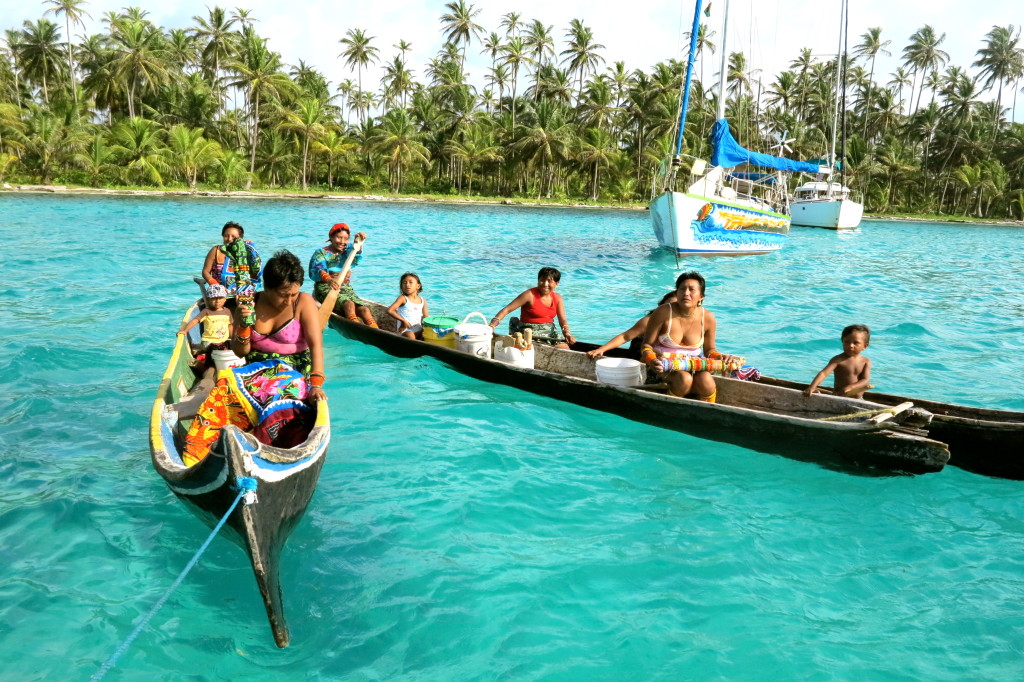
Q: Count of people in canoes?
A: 9